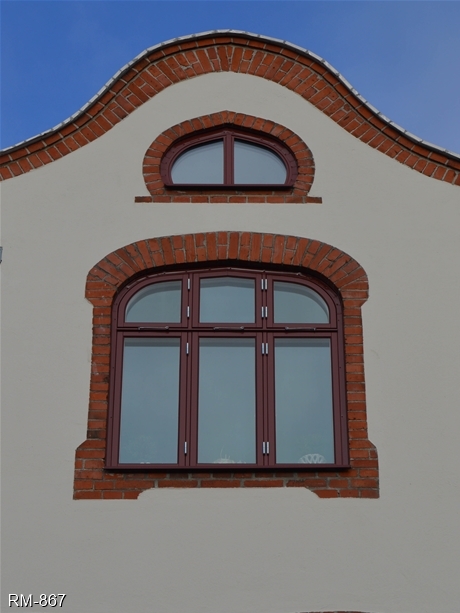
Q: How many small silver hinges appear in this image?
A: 12